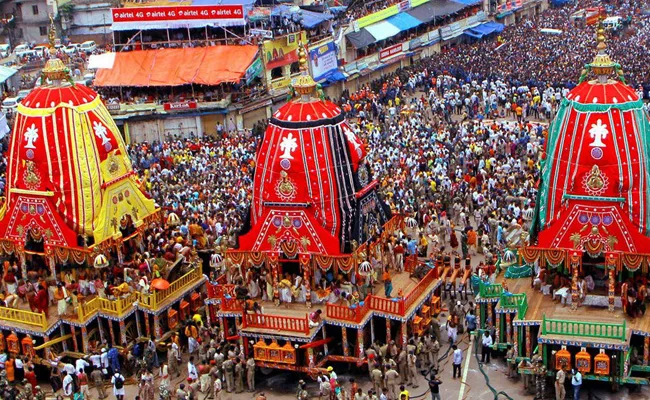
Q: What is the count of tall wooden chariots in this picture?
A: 3